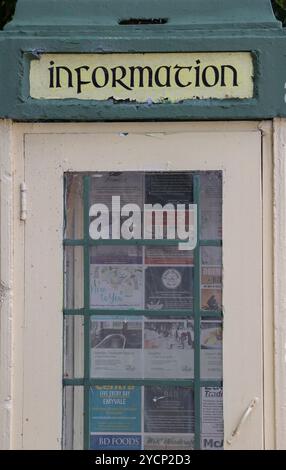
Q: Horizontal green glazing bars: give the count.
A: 3